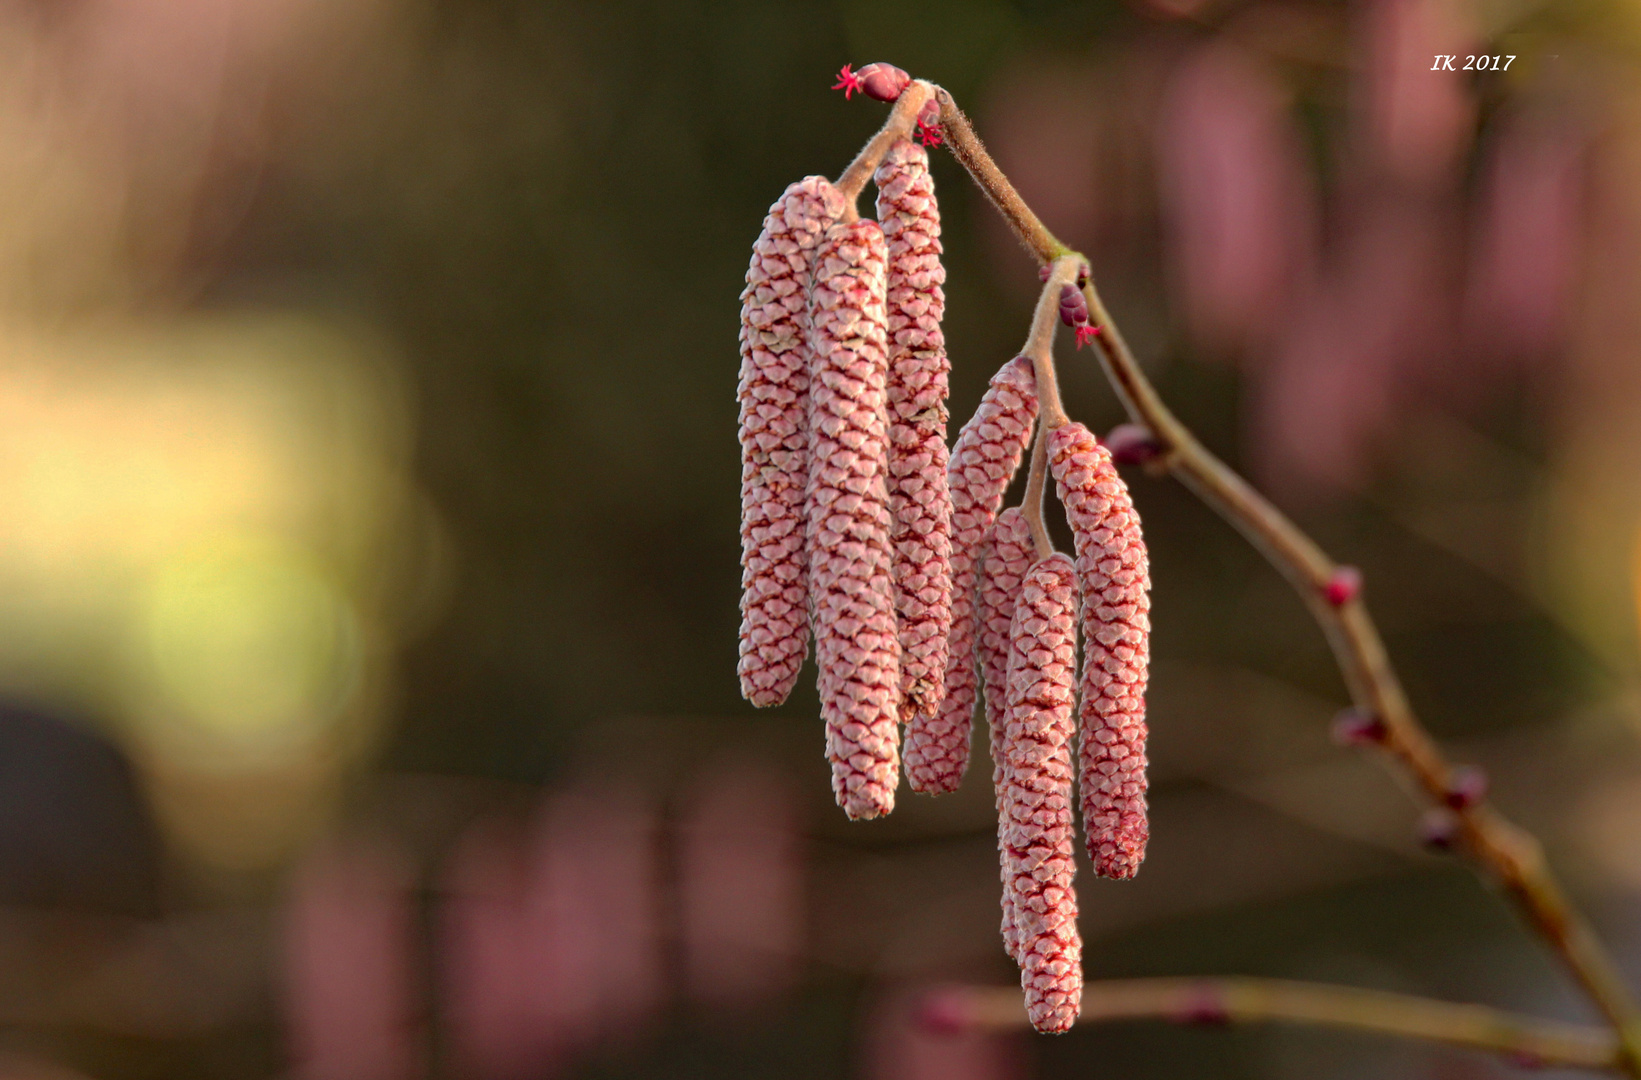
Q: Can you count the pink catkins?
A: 7